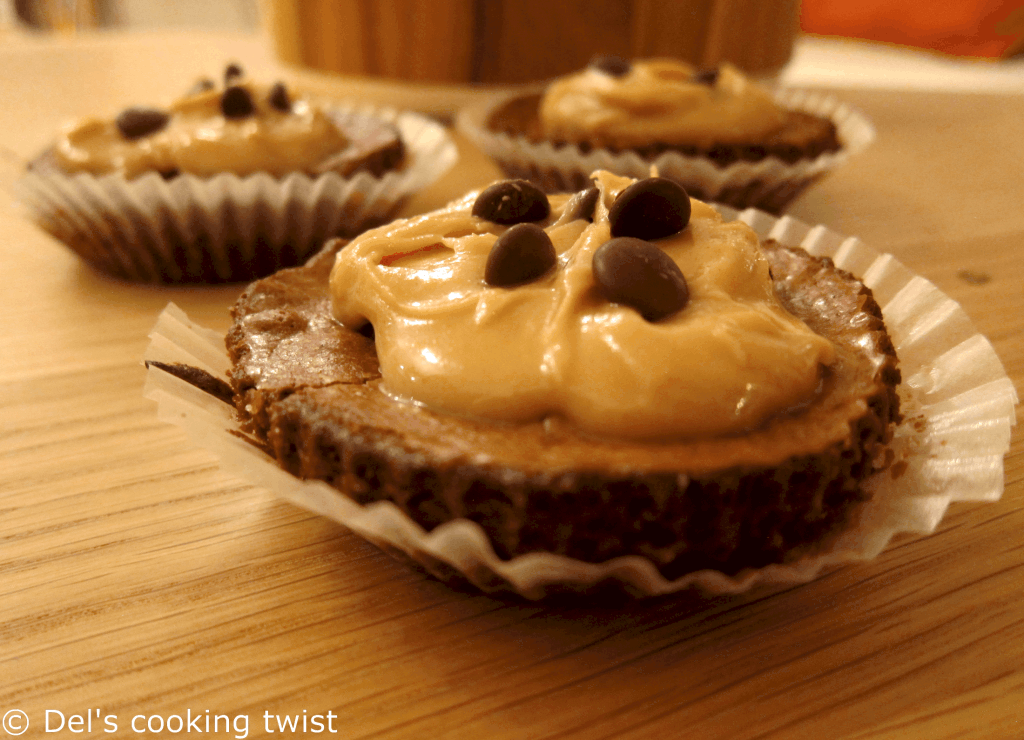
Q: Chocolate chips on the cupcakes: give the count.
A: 12